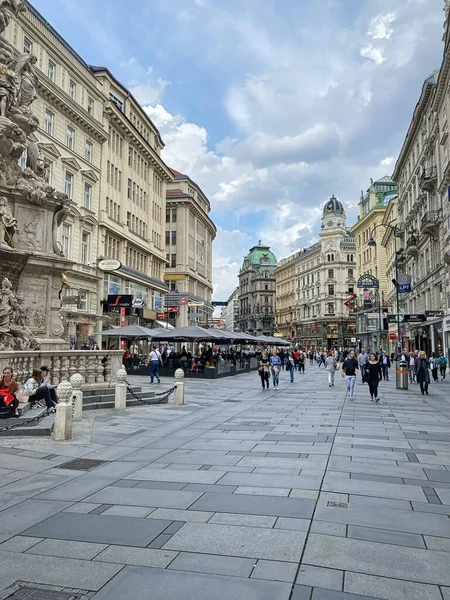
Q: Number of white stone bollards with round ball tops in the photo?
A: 4